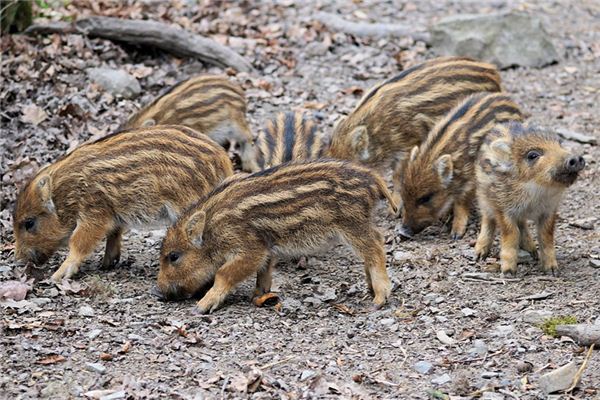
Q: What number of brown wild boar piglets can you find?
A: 7